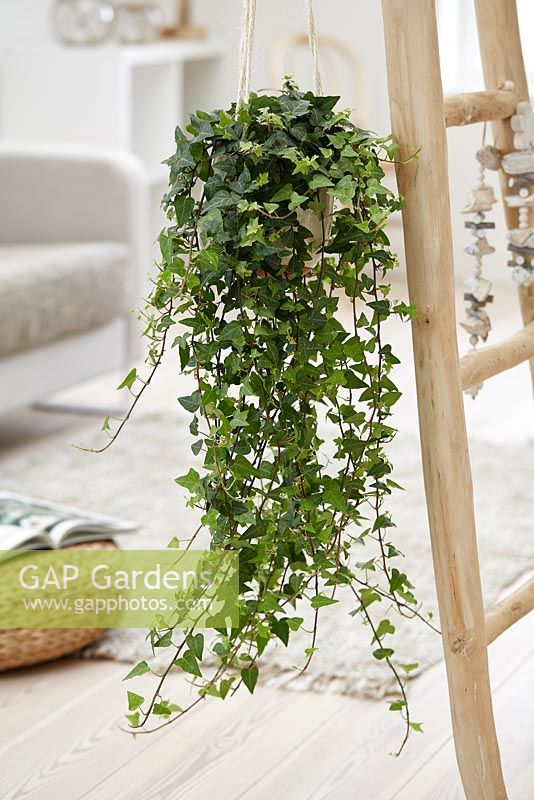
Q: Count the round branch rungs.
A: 3